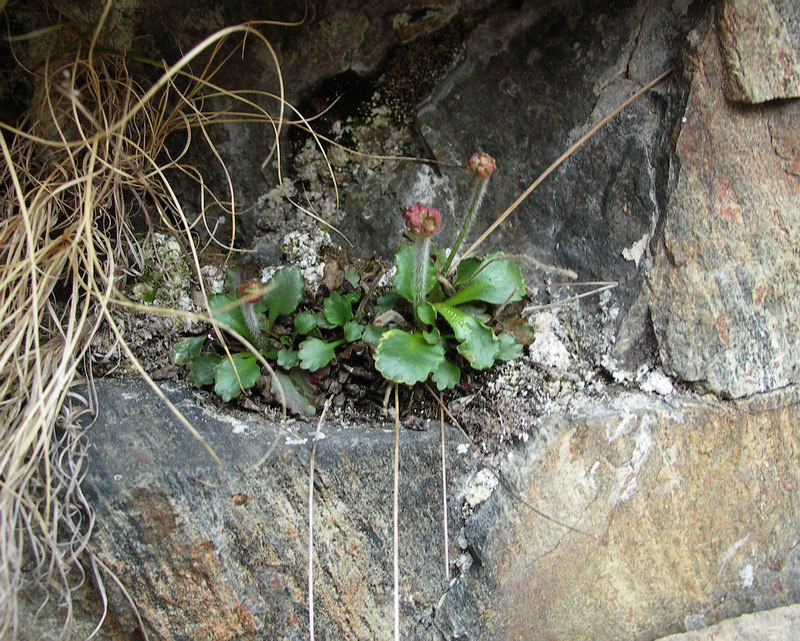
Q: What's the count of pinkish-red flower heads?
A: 3